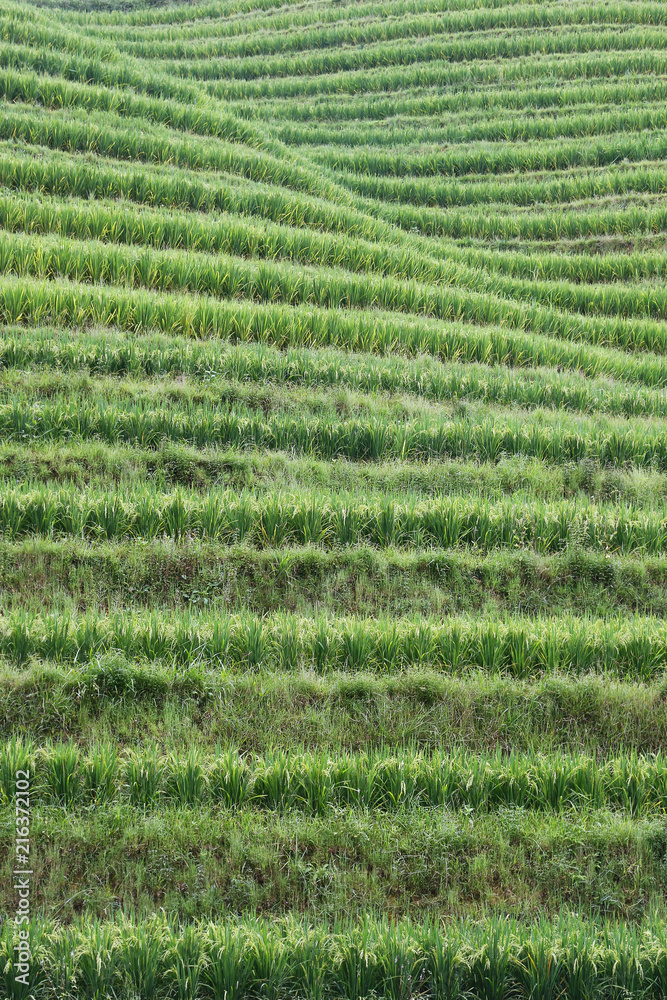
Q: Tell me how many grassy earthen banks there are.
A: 5